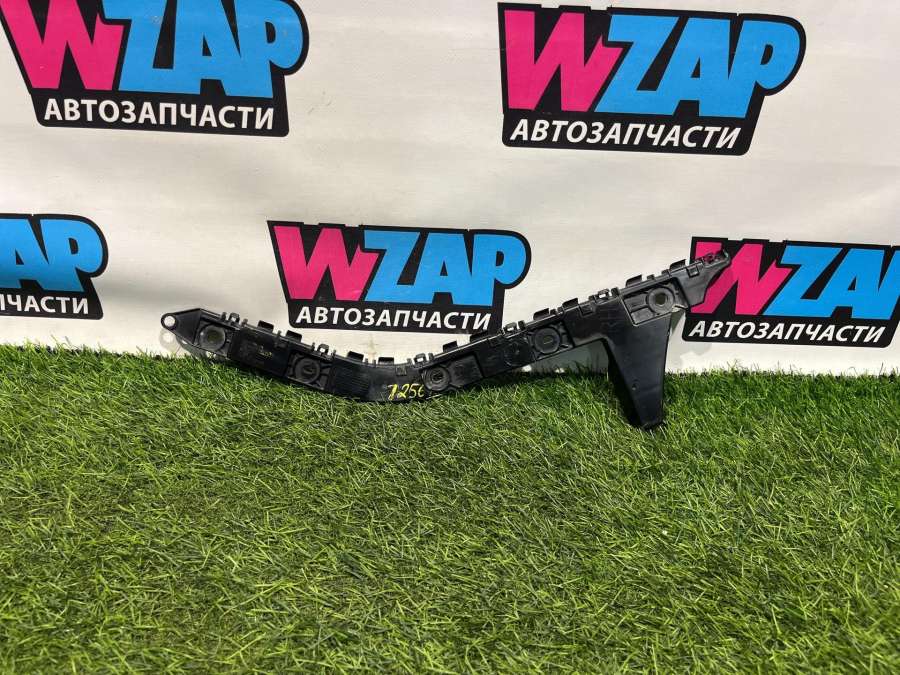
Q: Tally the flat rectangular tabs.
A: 10